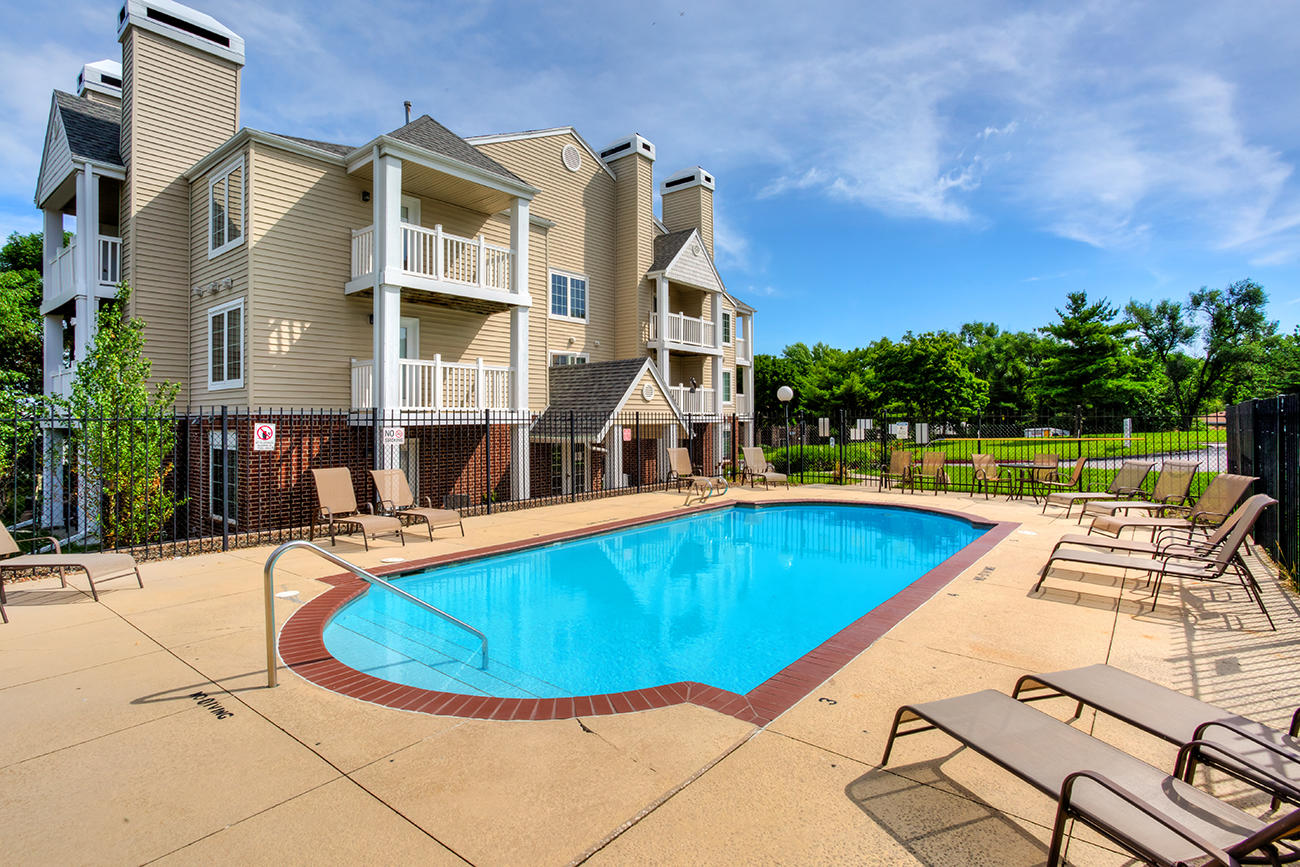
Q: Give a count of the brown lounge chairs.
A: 12